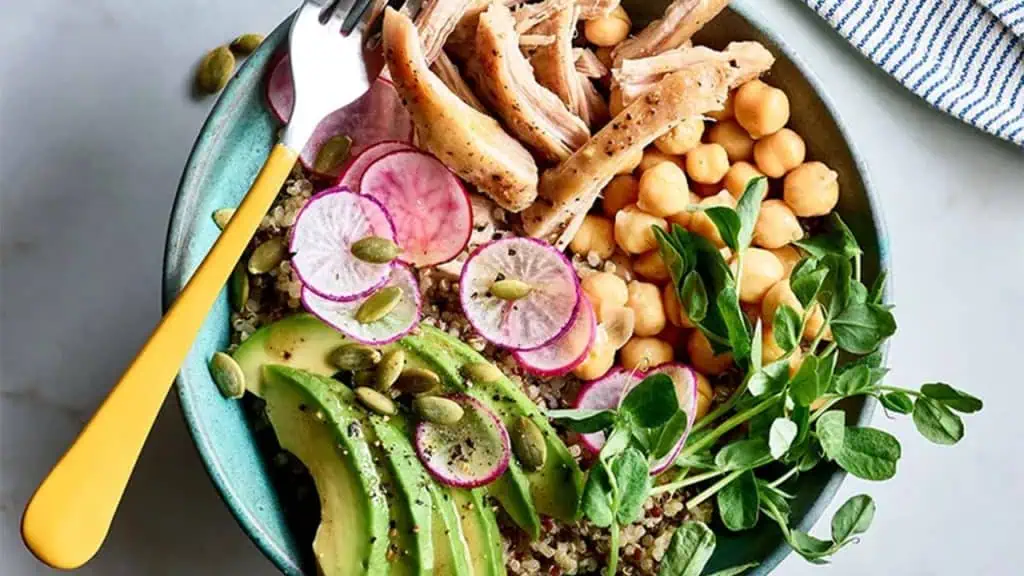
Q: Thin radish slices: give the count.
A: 11